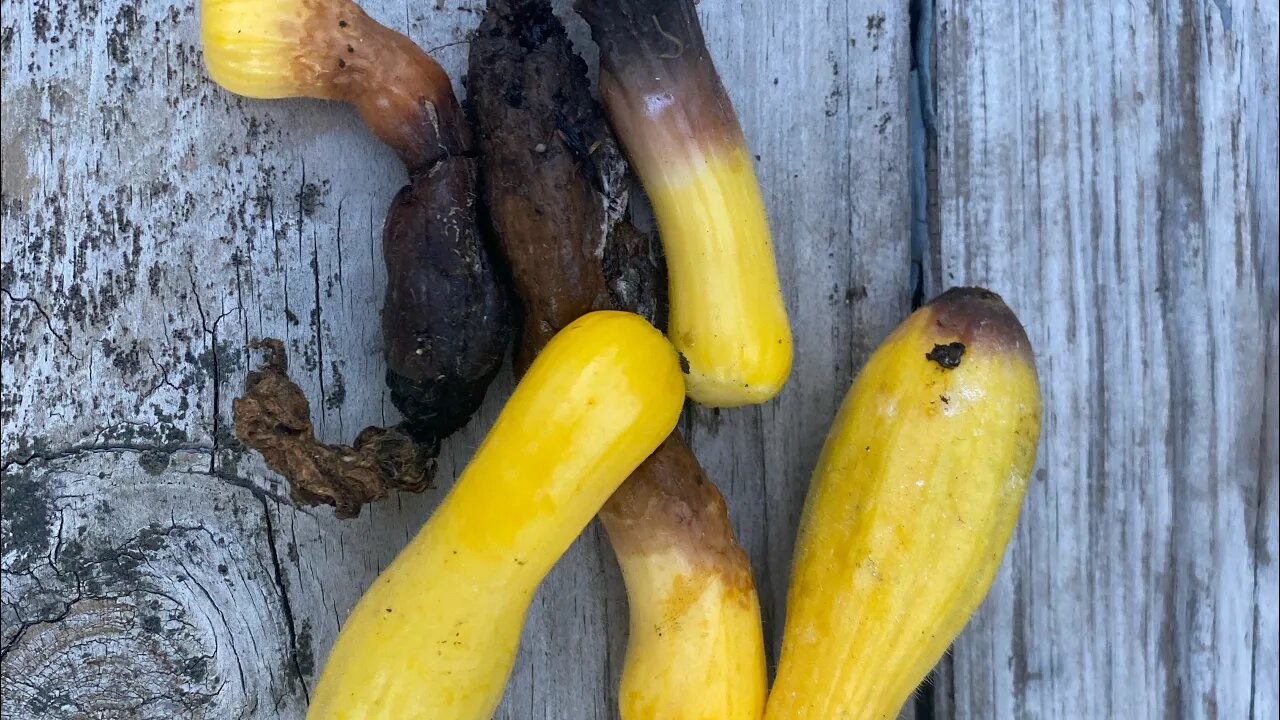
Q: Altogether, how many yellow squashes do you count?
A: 5